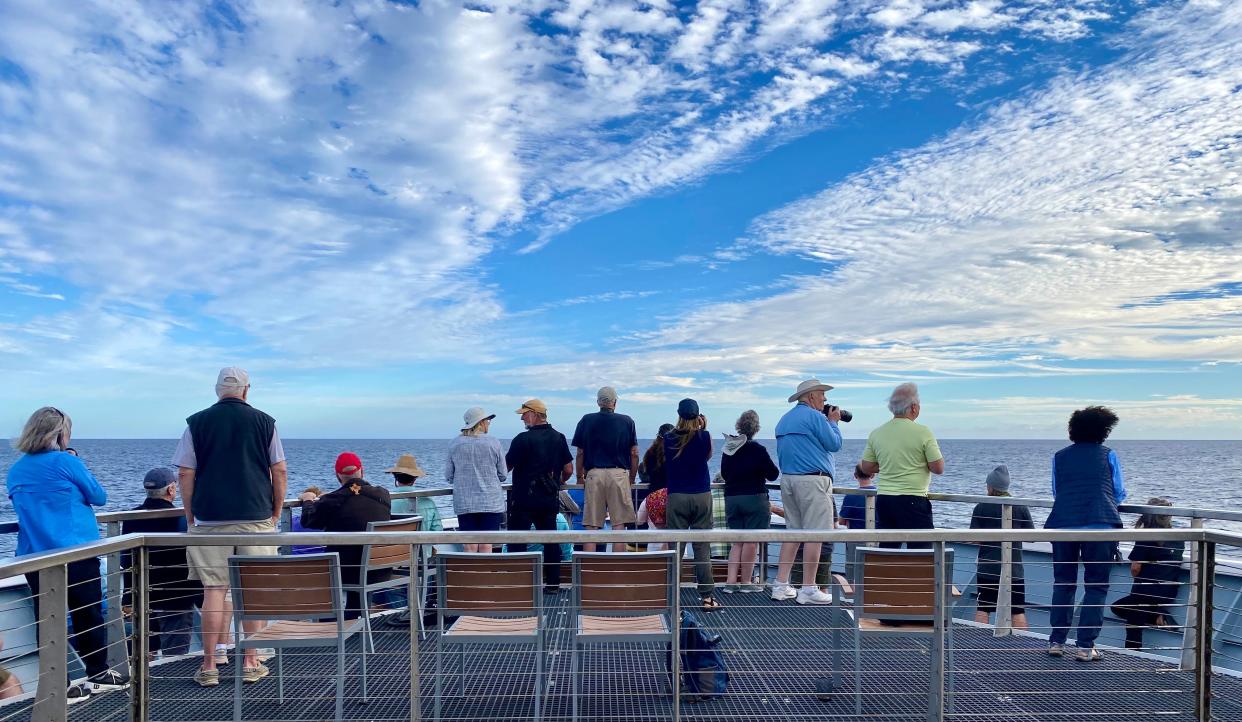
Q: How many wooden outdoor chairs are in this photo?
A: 5